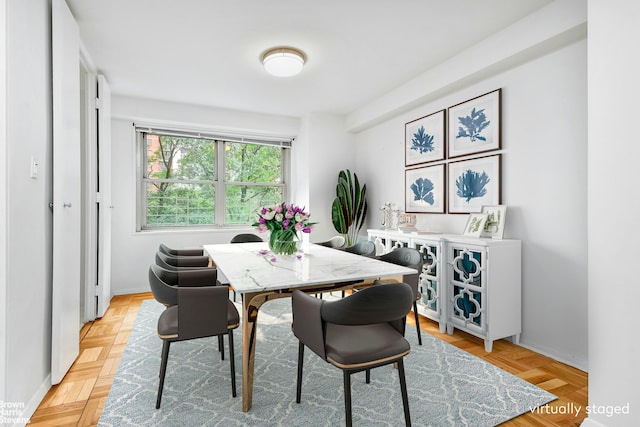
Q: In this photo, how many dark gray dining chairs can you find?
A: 8